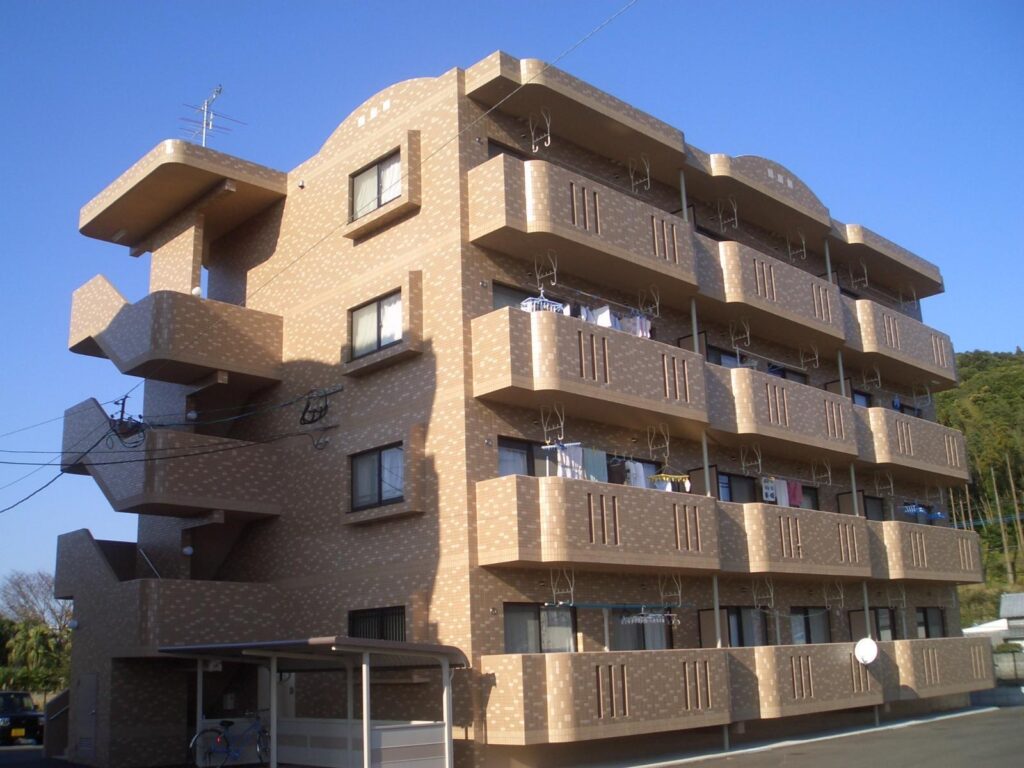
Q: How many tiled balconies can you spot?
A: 12